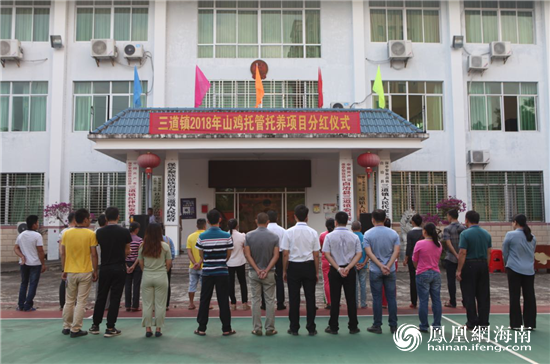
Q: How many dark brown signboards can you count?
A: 1